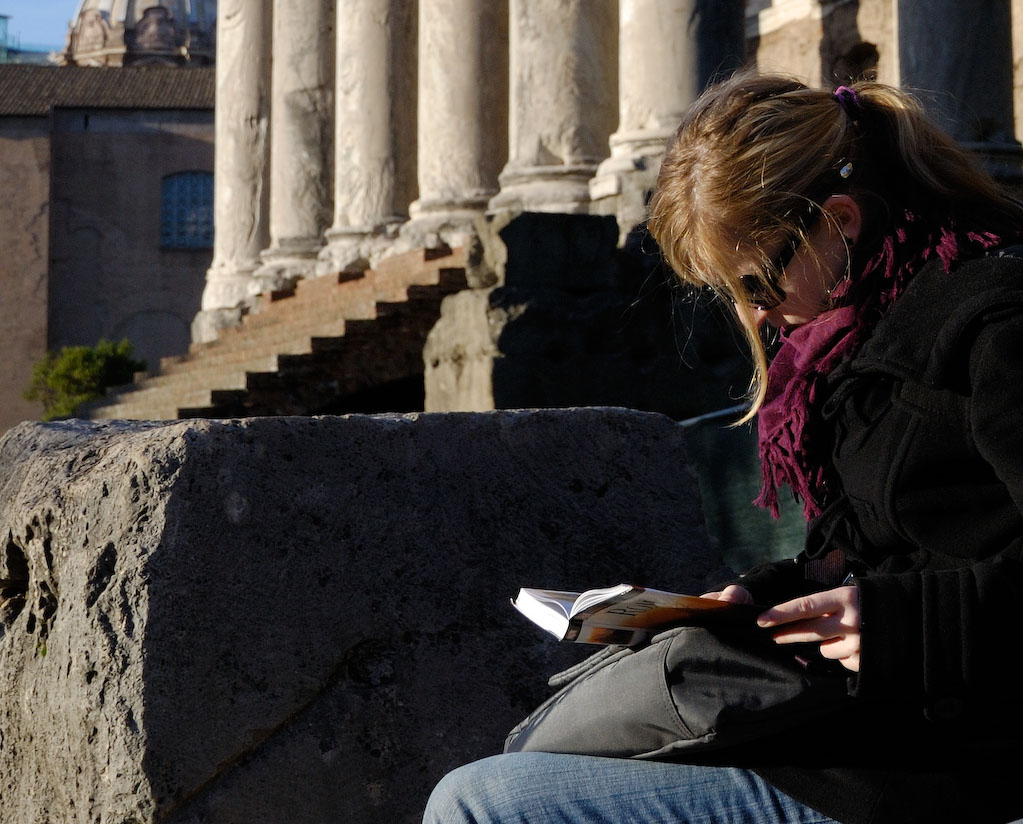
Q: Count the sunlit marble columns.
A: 6